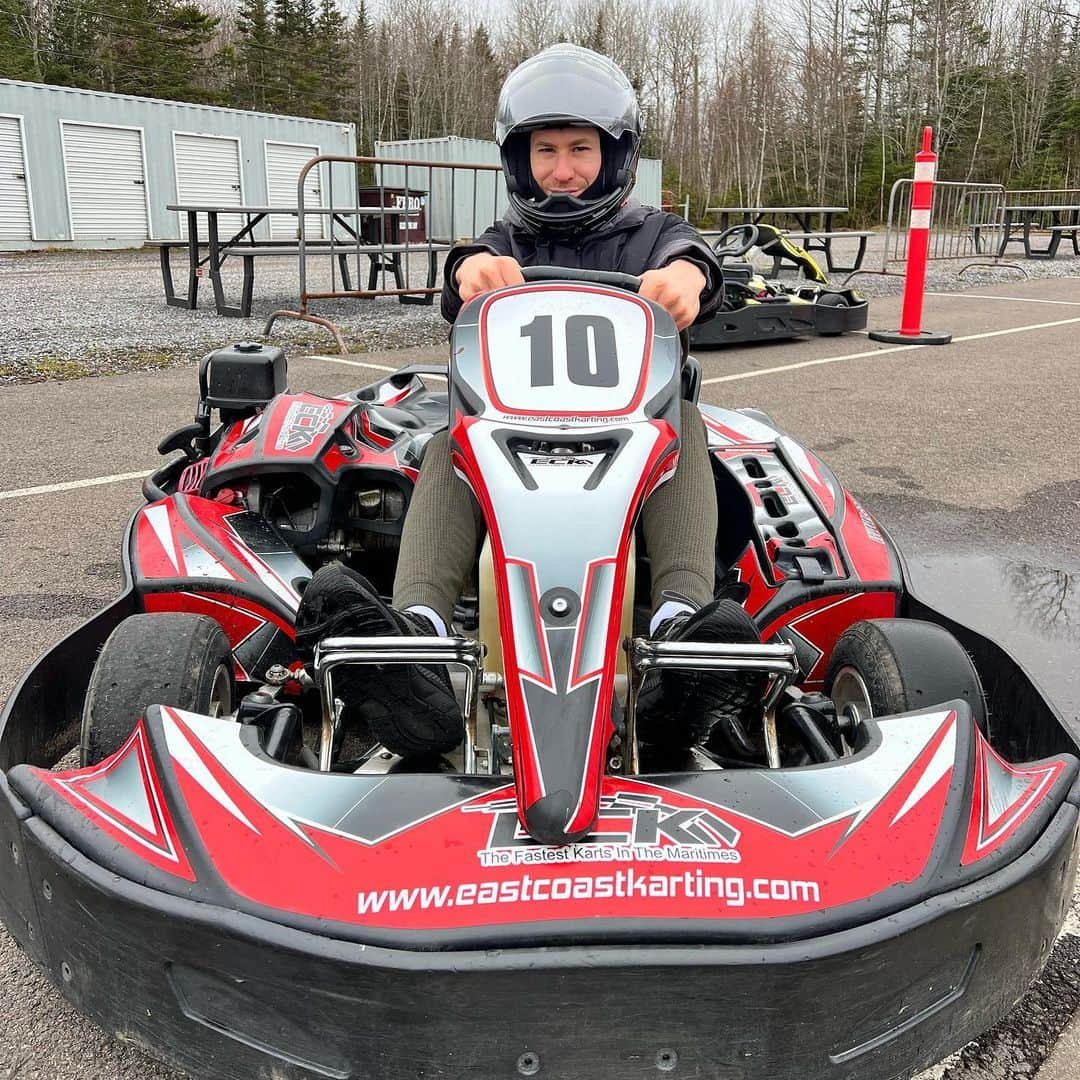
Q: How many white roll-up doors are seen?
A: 4